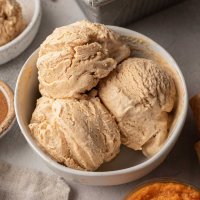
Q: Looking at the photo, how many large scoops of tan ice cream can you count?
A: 3